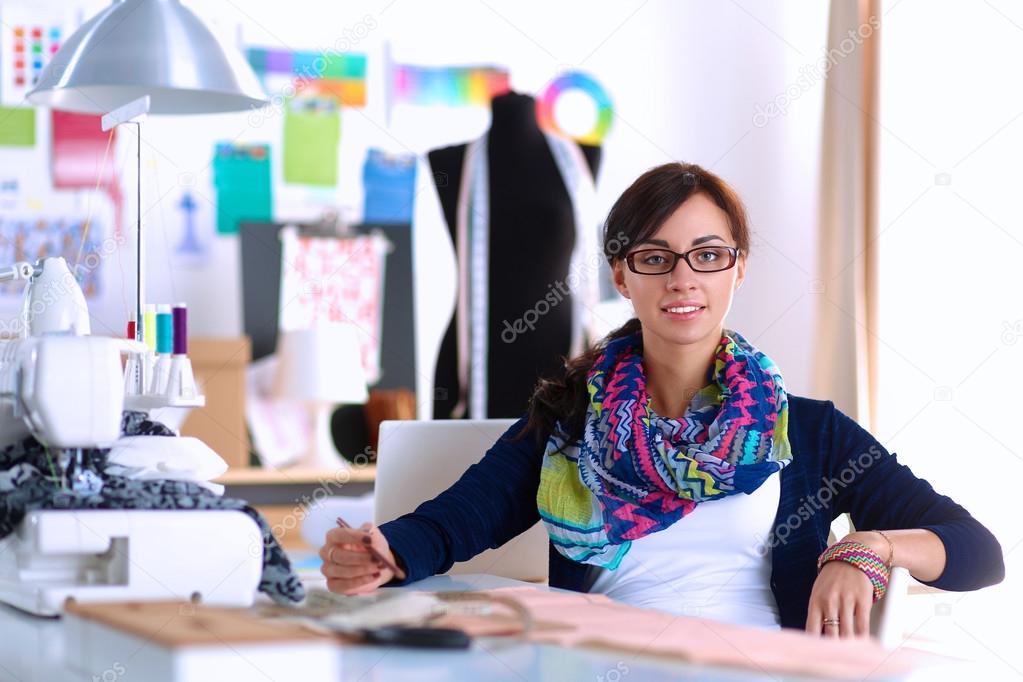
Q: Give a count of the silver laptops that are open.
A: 1